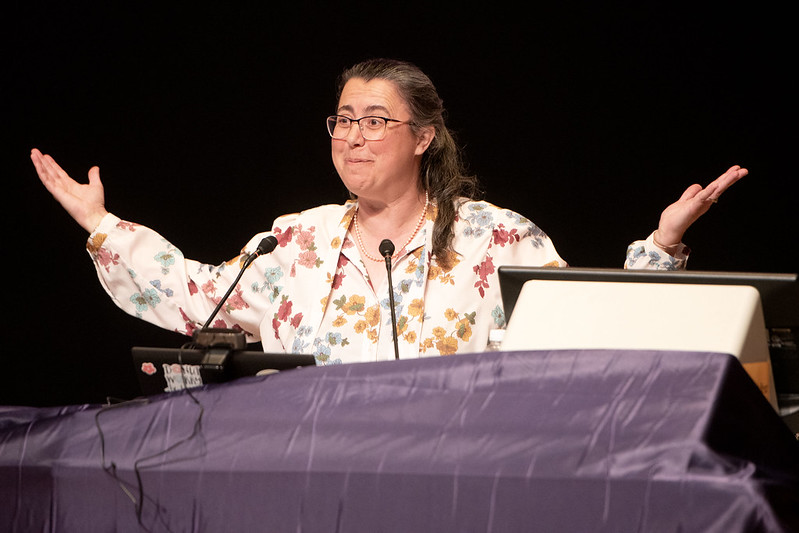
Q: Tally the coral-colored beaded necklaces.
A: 1